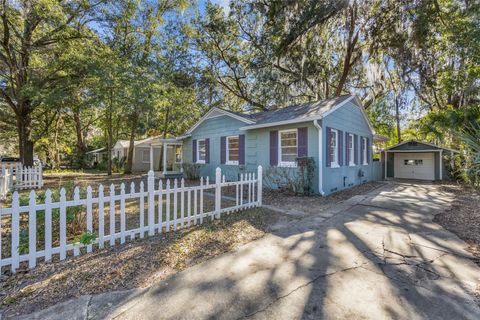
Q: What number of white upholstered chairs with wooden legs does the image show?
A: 0